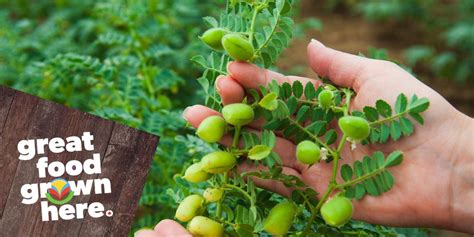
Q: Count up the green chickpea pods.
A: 14